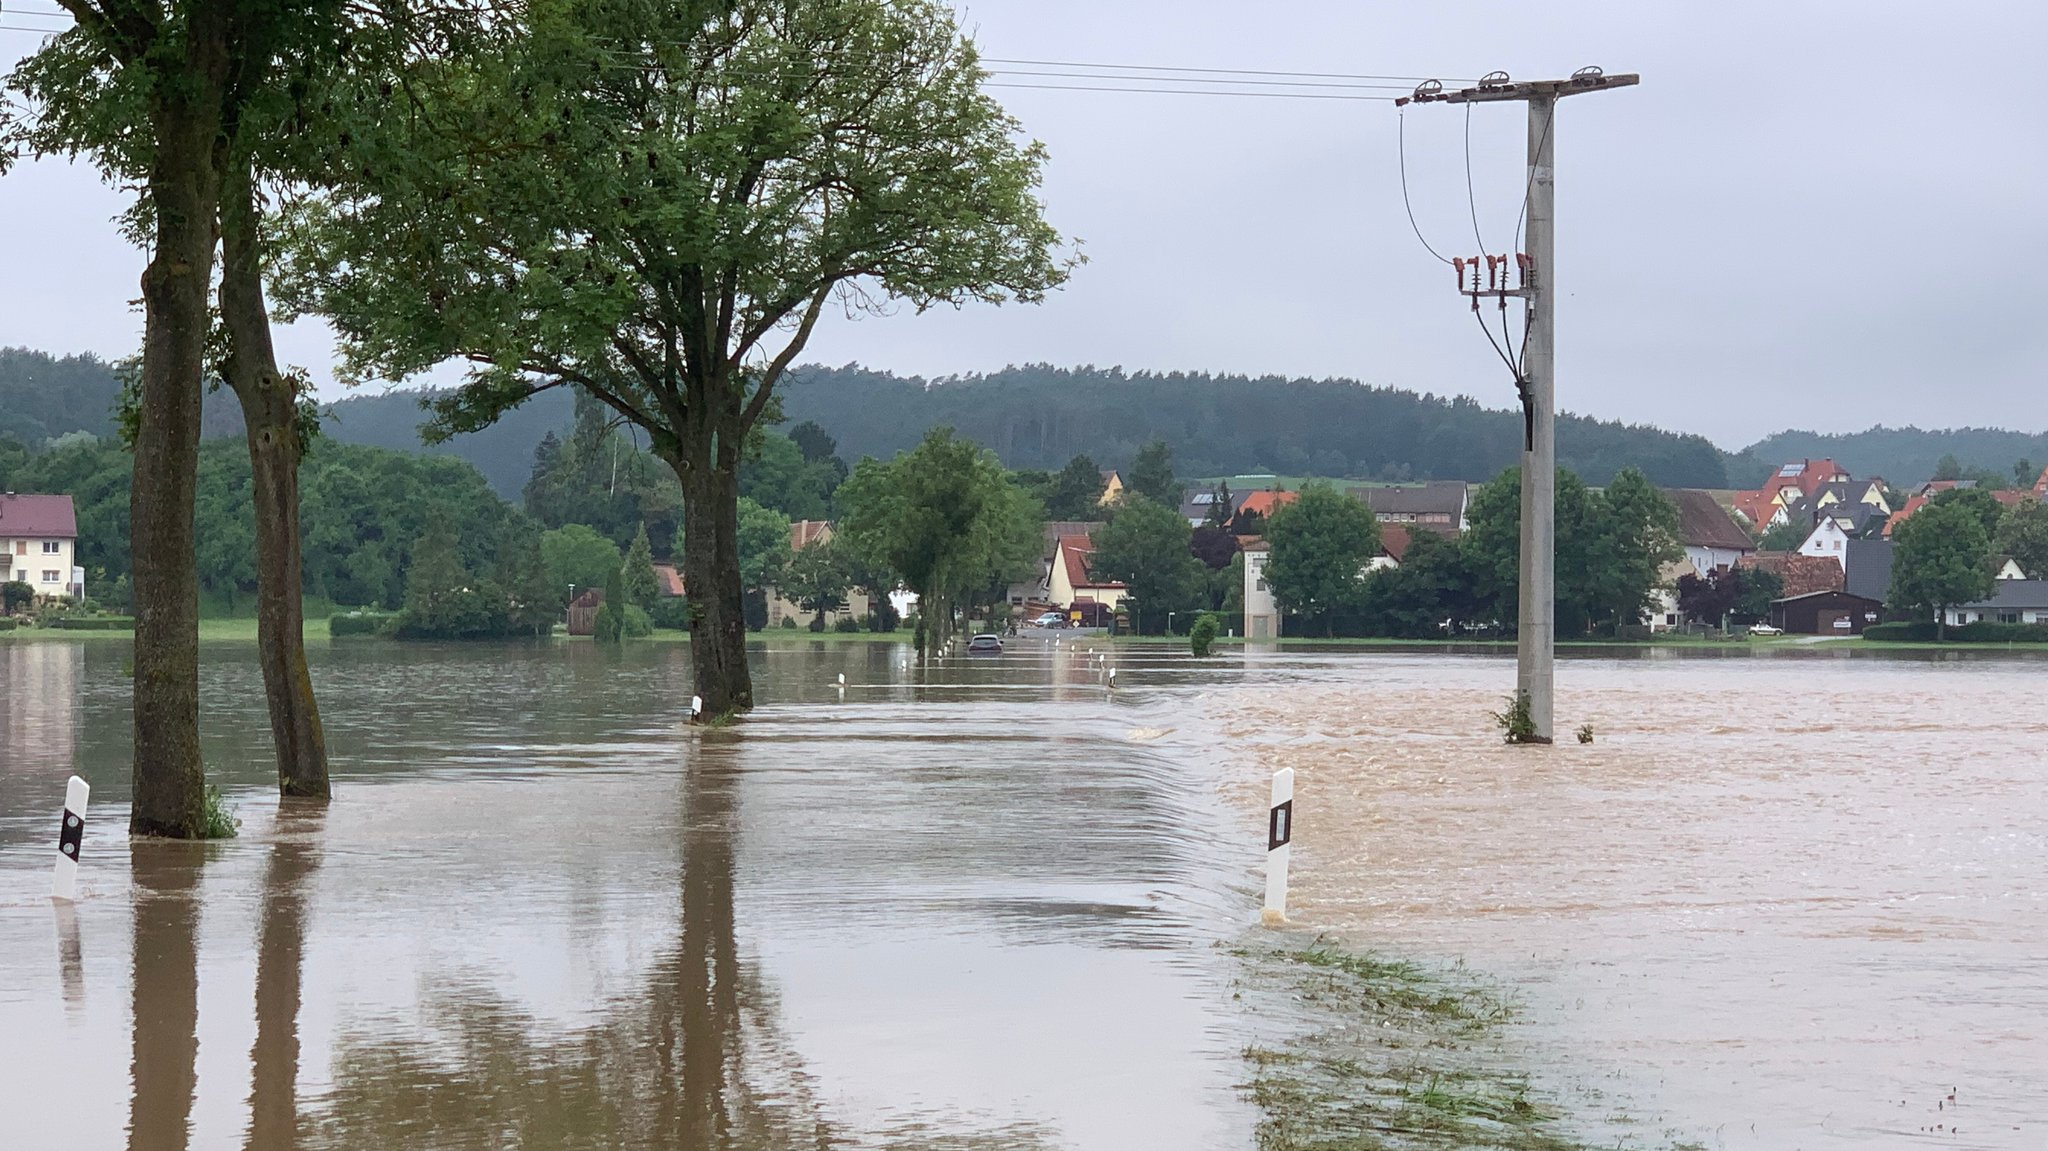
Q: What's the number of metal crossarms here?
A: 2